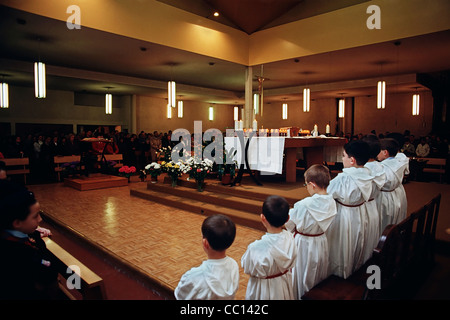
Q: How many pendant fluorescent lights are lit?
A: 14